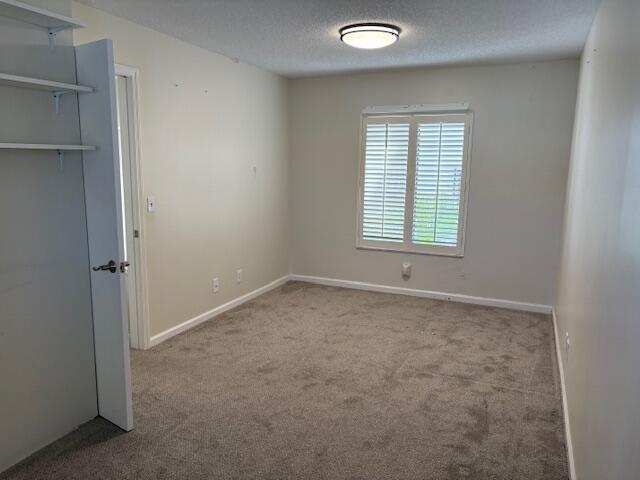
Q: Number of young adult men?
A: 0